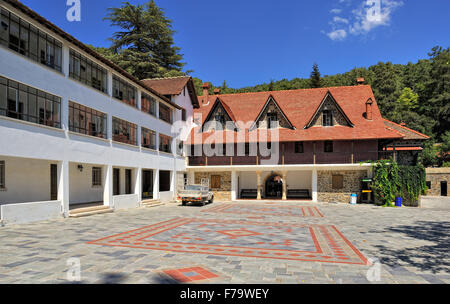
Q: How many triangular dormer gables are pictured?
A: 3